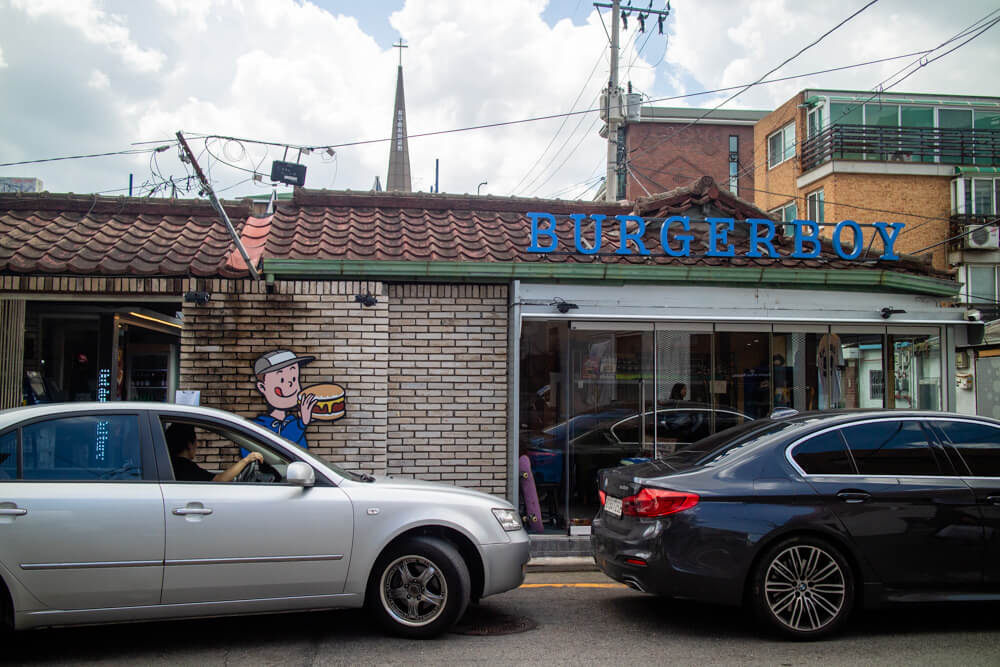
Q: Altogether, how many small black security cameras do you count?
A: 4